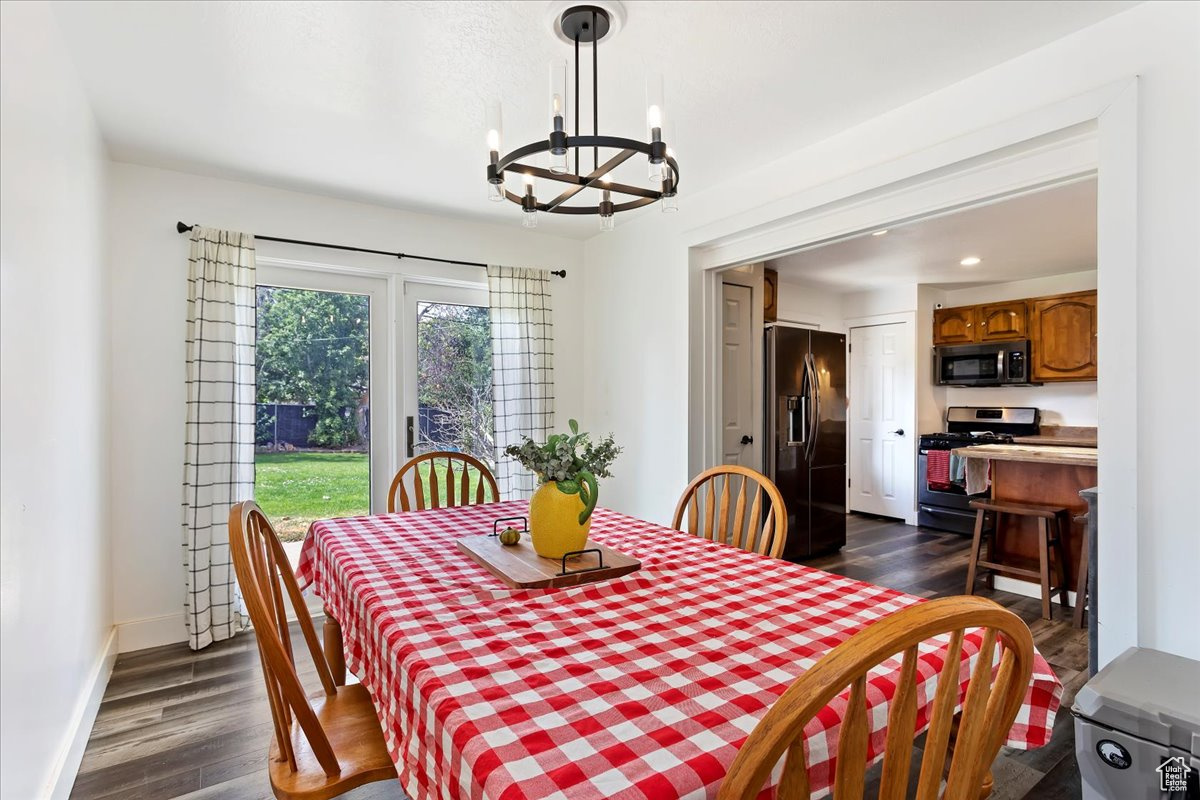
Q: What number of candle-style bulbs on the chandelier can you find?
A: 6